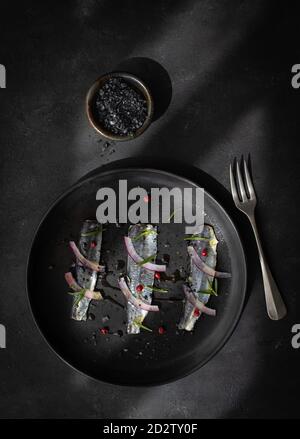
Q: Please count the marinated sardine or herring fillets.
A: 3